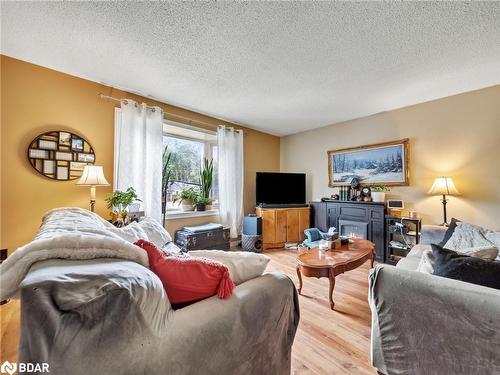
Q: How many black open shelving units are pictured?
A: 1